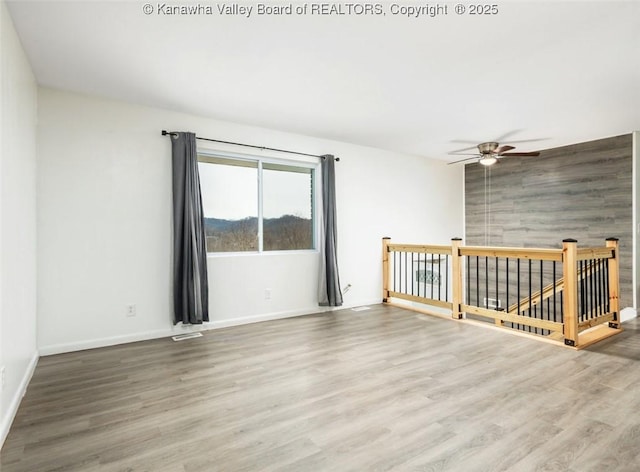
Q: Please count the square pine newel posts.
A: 4